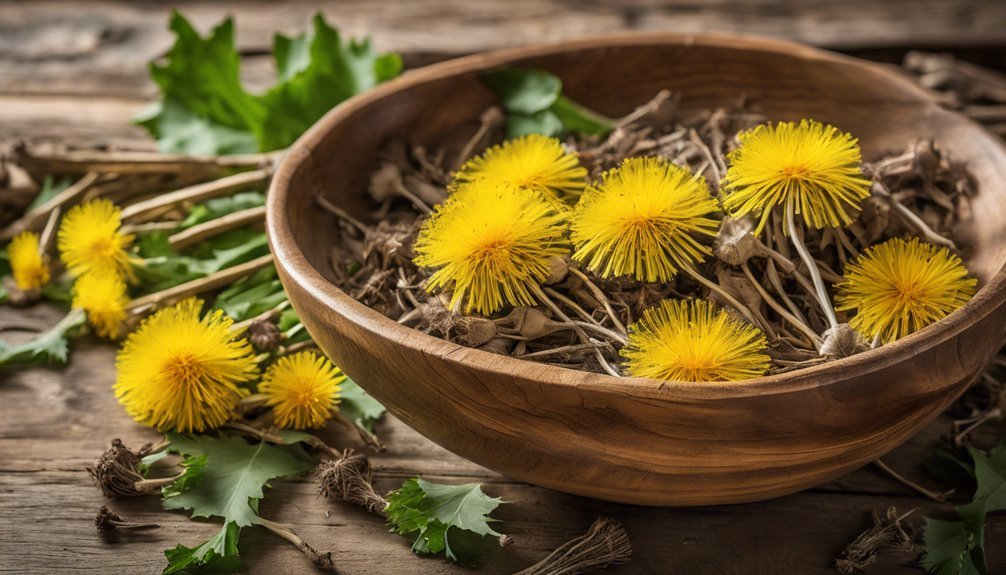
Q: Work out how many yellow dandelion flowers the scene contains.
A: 11